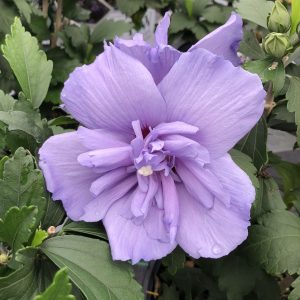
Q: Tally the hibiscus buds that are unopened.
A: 2